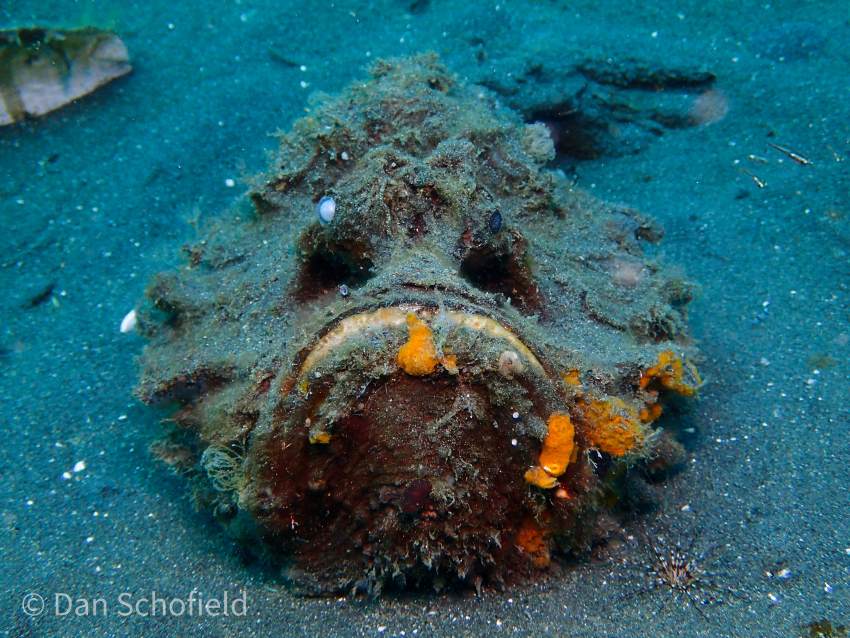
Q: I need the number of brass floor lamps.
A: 0